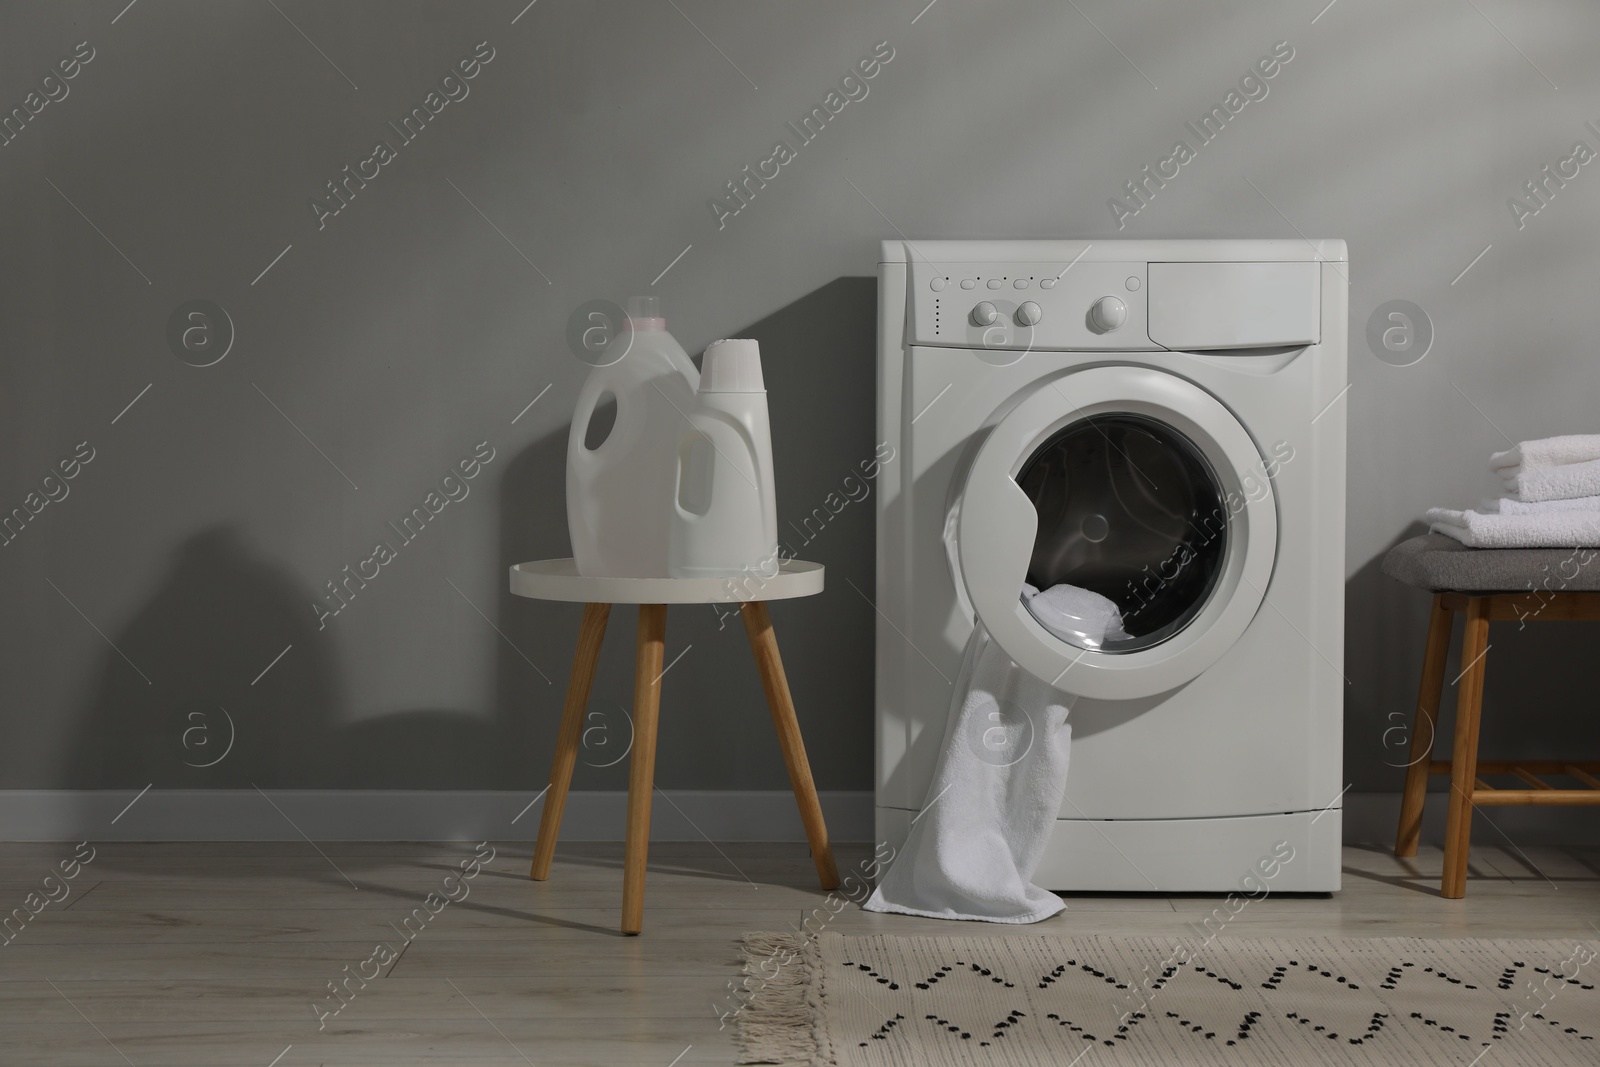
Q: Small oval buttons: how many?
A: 4